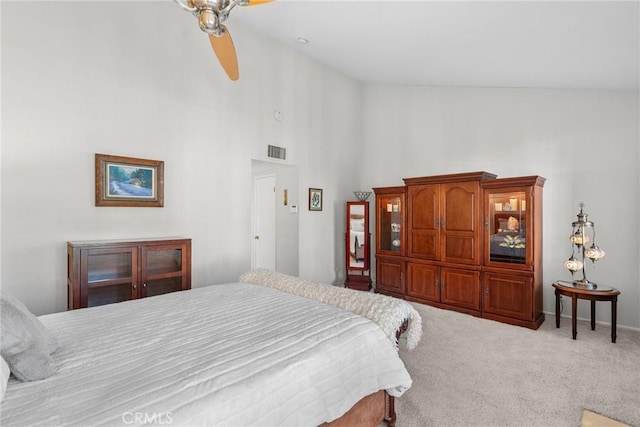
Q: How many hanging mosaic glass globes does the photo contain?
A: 3